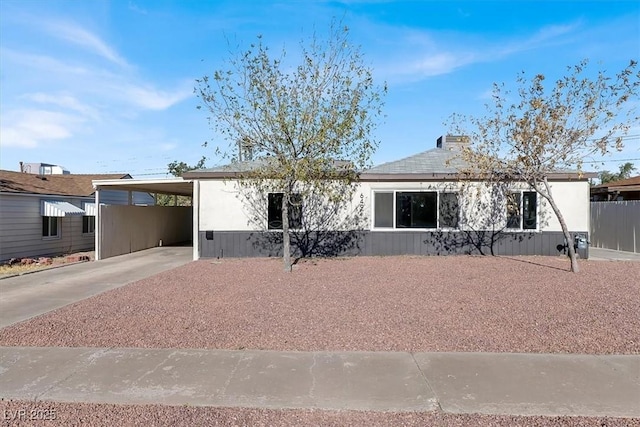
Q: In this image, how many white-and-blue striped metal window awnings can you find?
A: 2